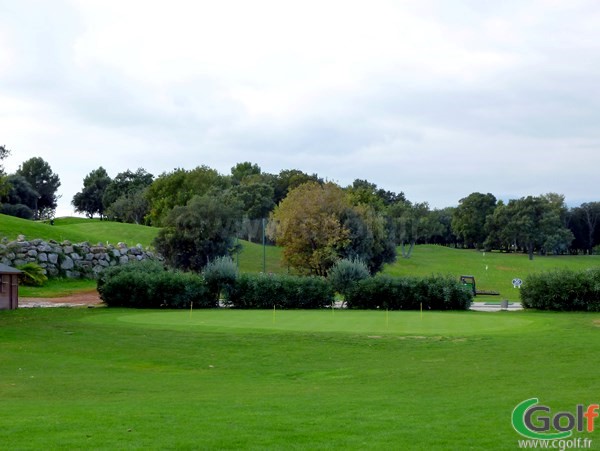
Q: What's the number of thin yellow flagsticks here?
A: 5